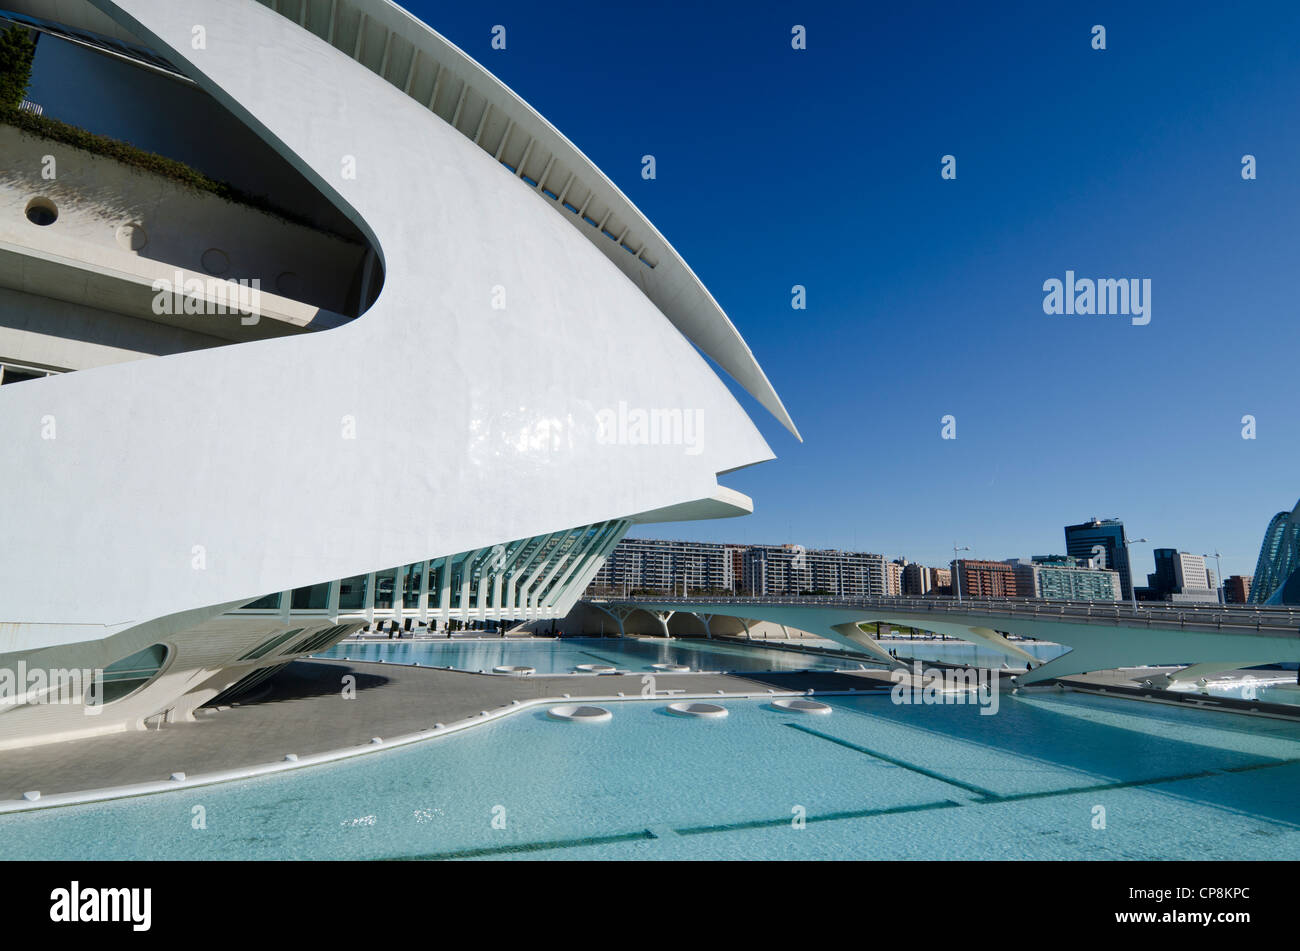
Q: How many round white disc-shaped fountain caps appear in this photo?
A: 6